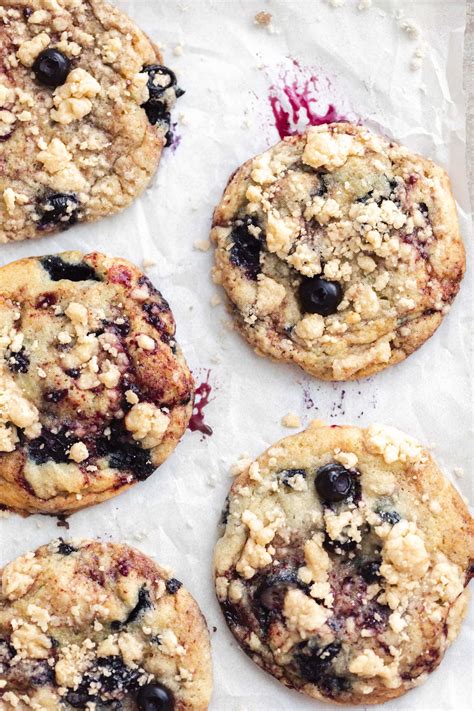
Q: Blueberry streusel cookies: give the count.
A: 5